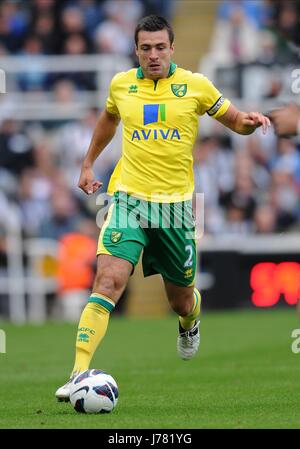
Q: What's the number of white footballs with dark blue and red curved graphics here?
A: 1